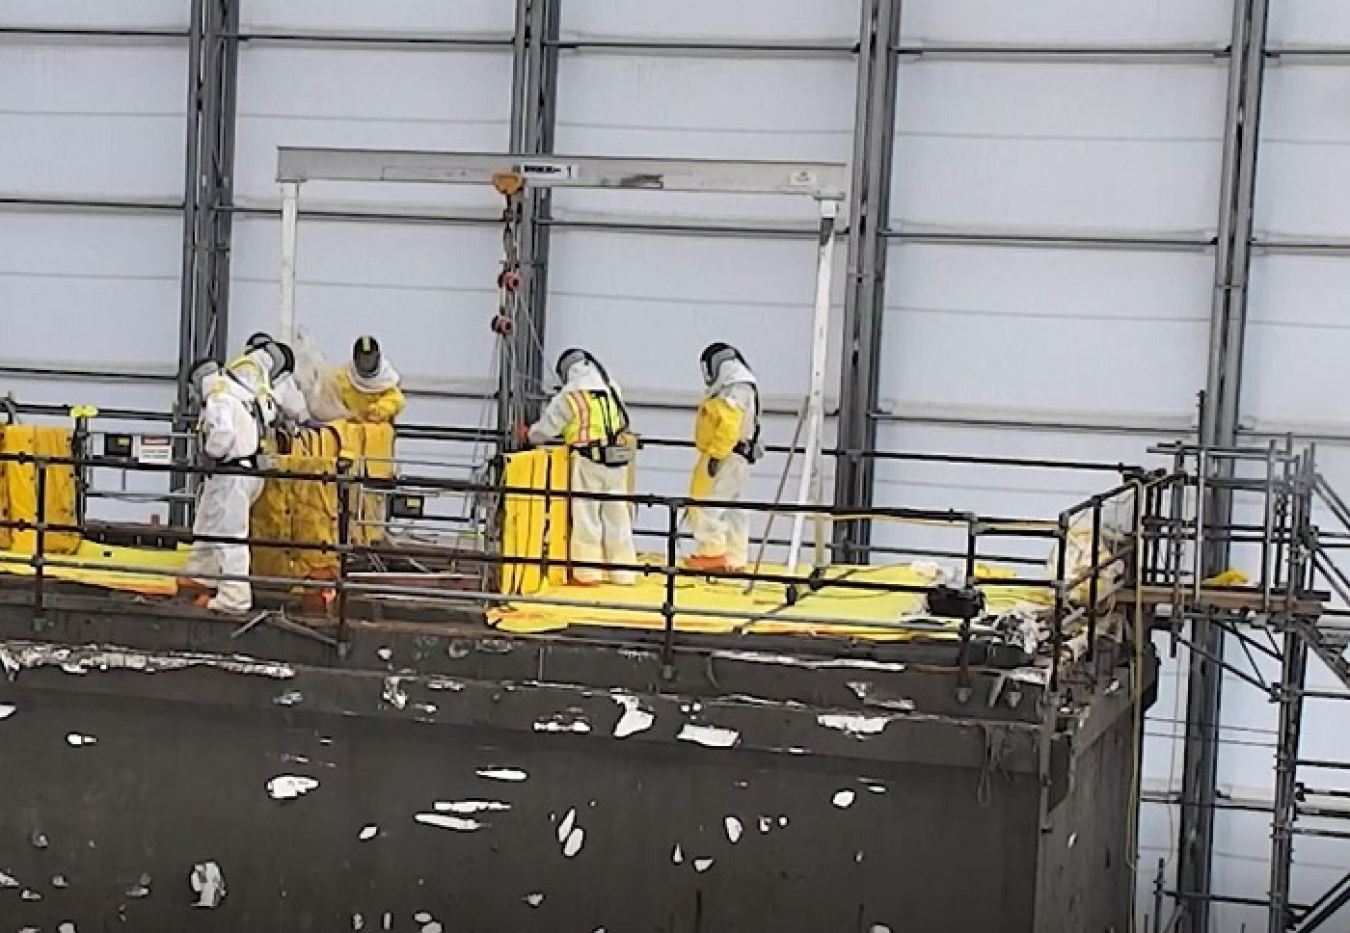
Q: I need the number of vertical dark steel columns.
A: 4